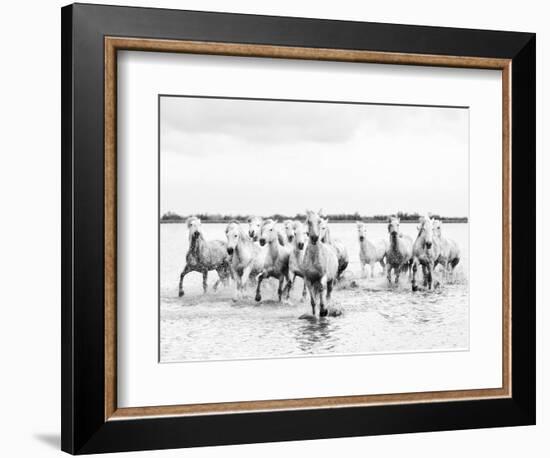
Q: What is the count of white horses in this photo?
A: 12